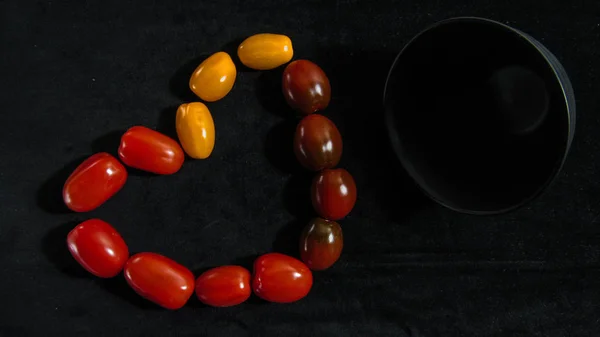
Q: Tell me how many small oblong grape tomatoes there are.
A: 13